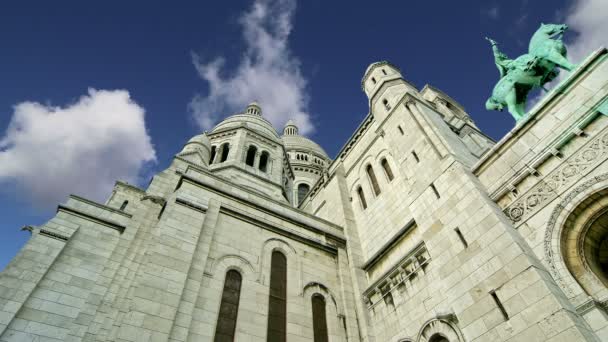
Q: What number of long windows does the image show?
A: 3